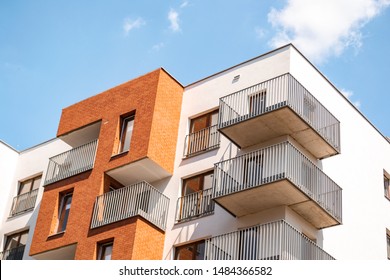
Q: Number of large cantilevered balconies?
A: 3